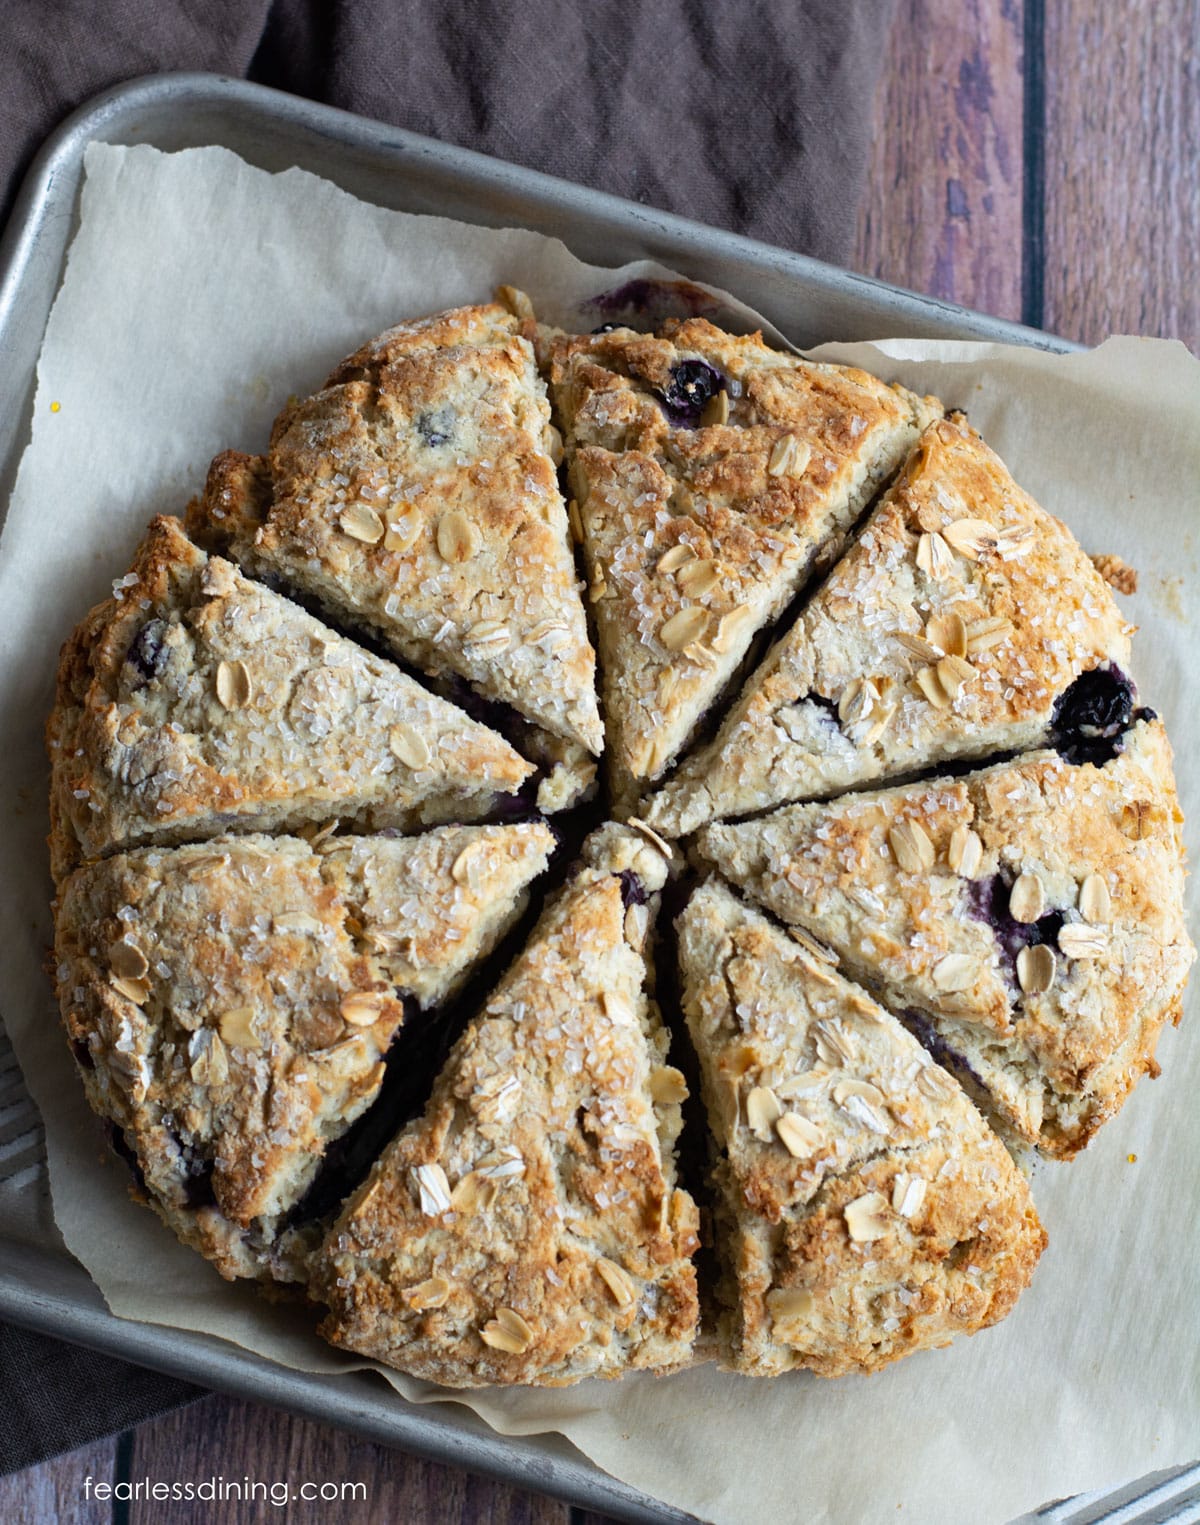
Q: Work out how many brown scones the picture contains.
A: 8